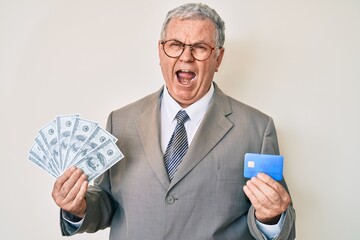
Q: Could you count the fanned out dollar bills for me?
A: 8